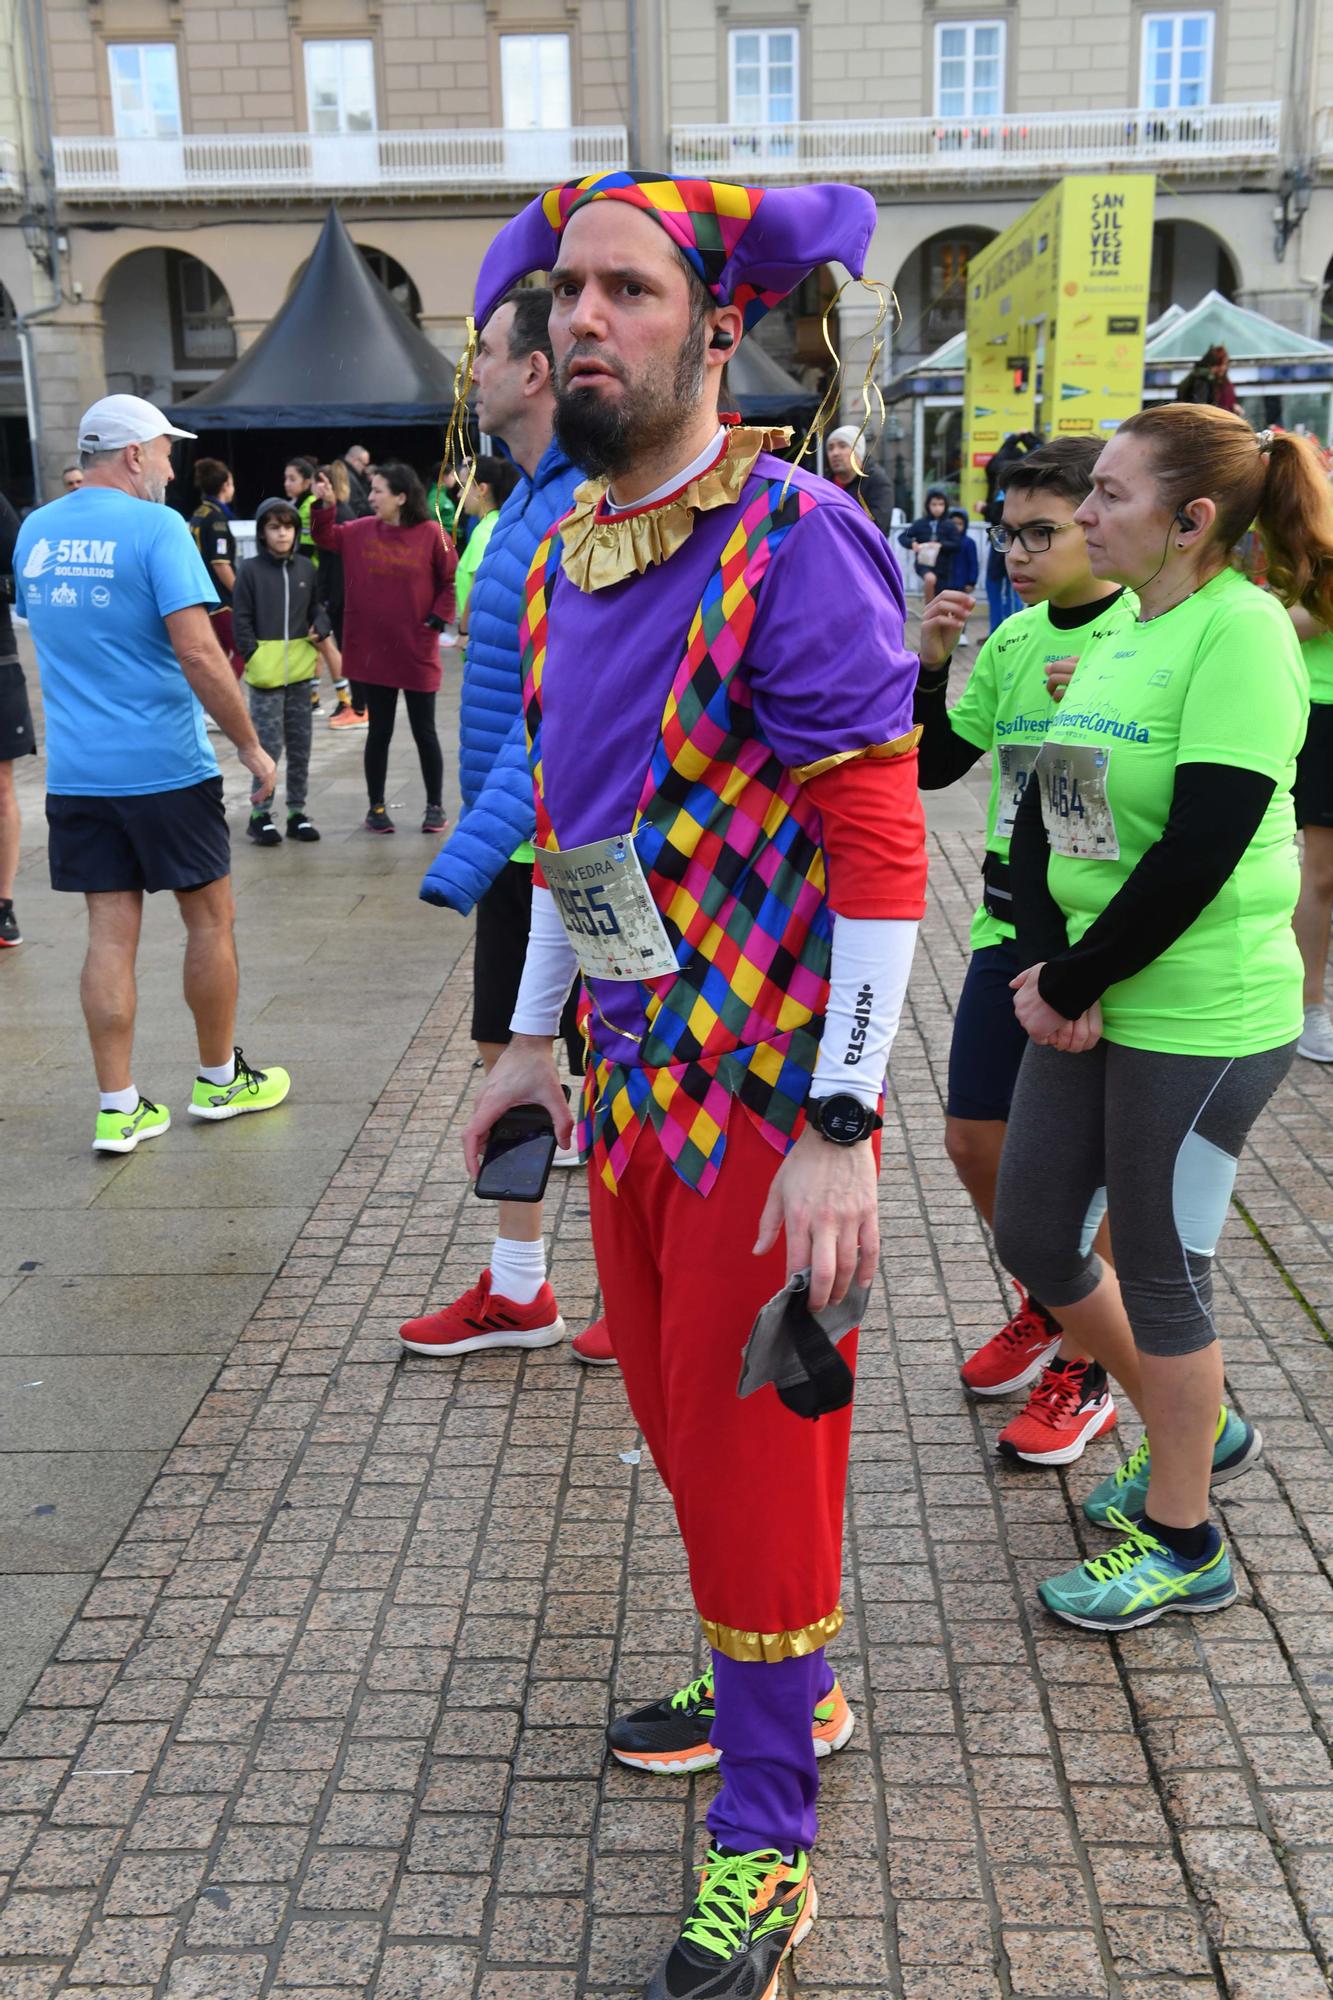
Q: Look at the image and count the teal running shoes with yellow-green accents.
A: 2